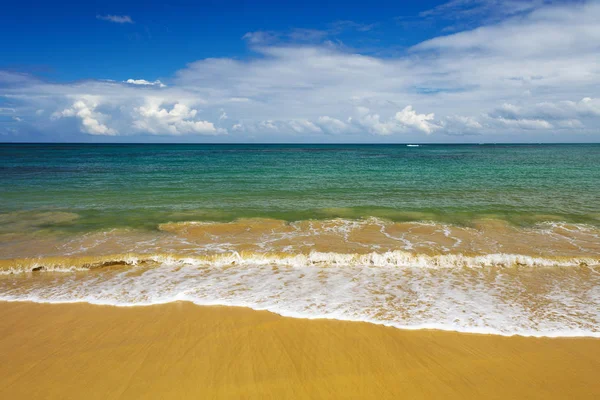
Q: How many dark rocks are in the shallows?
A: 0